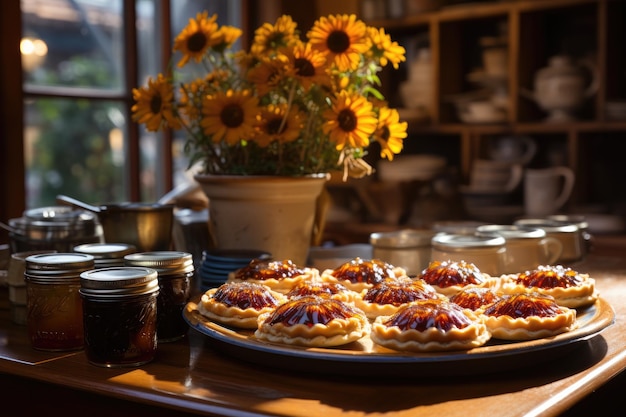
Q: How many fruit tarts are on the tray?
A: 11